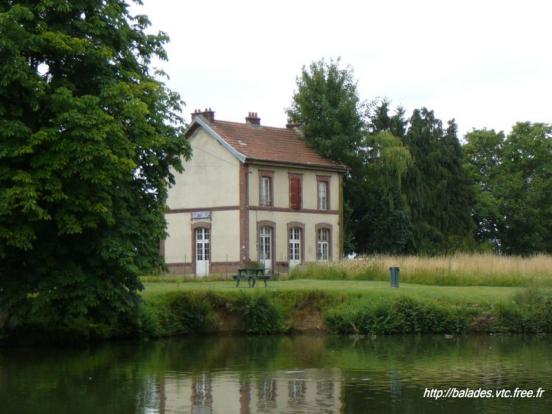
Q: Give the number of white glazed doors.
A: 3